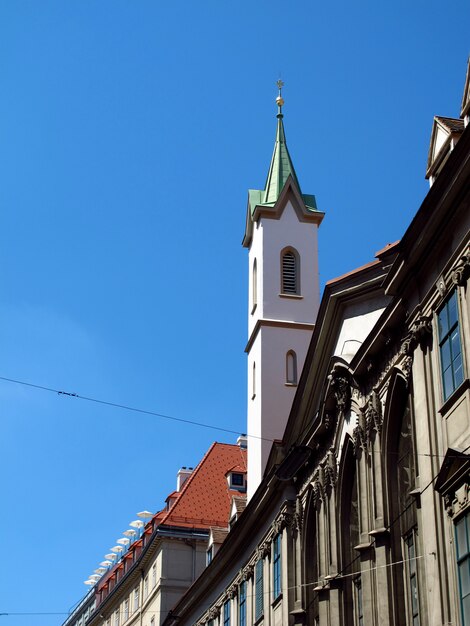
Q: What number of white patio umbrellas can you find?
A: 10